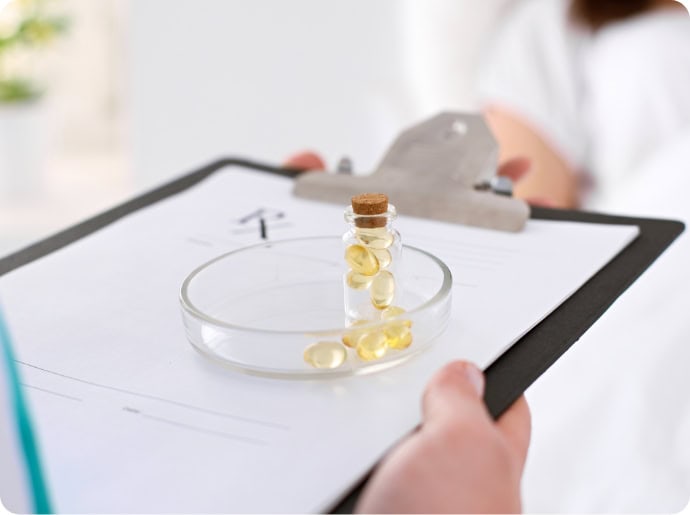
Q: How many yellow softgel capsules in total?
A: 10